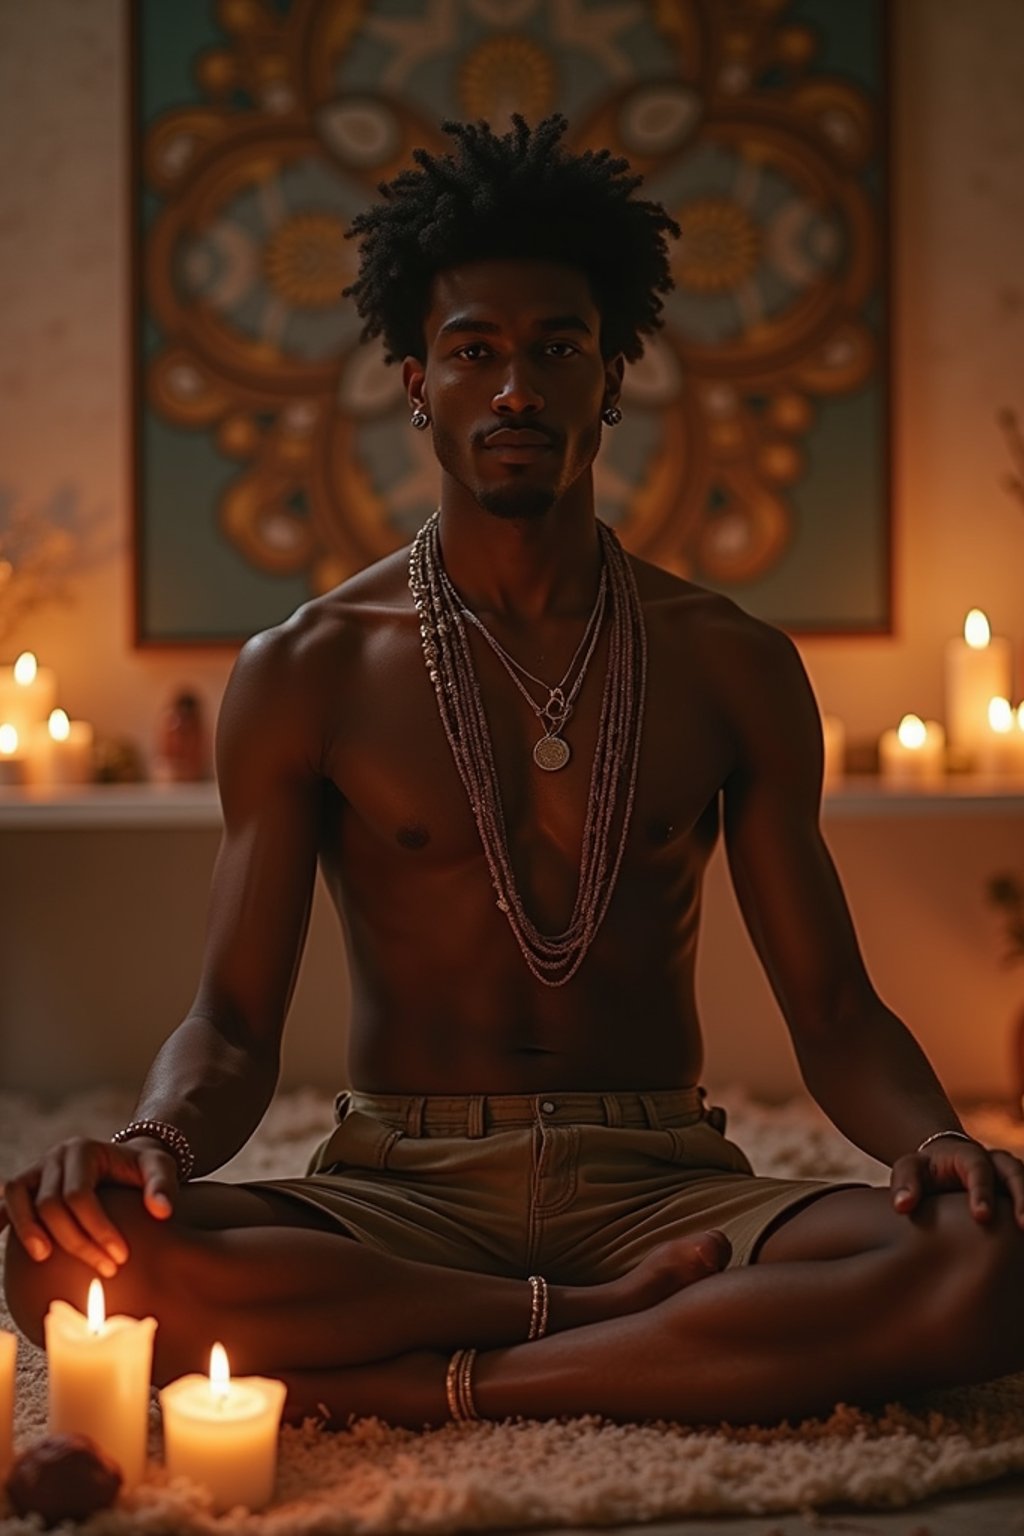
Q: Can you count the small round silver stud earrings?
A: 2